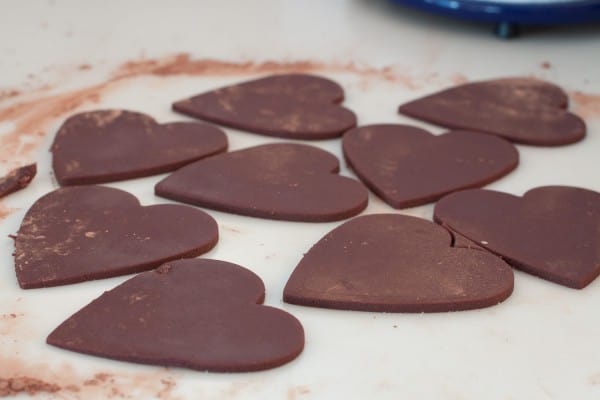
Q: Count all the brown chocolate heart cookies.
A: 9